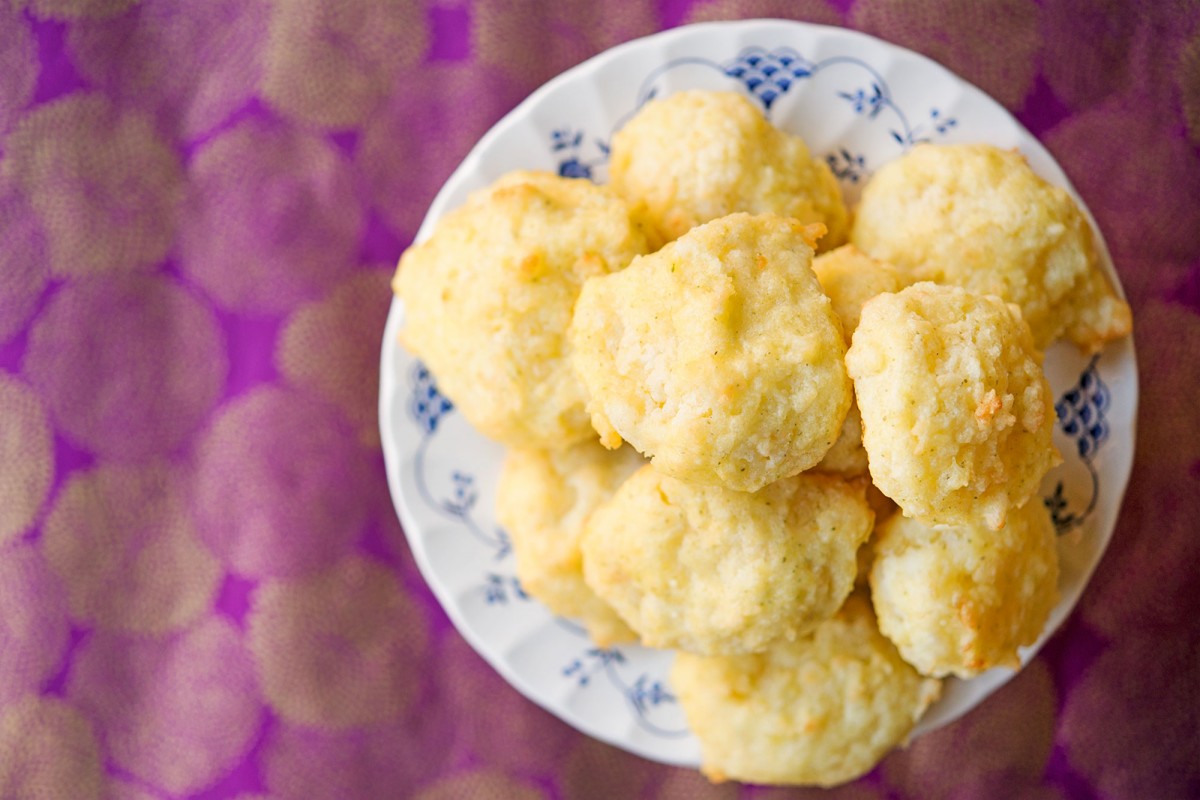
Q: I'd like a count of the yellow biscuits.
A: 10